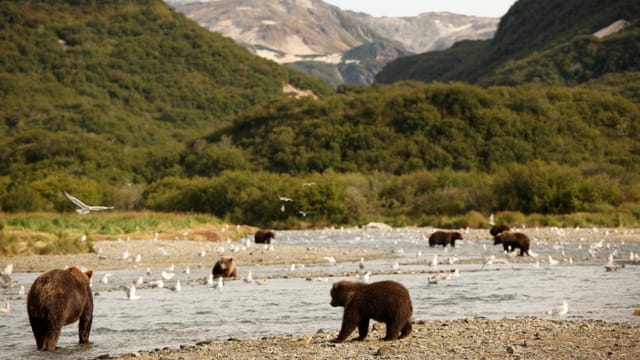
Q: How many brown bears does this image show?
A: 7